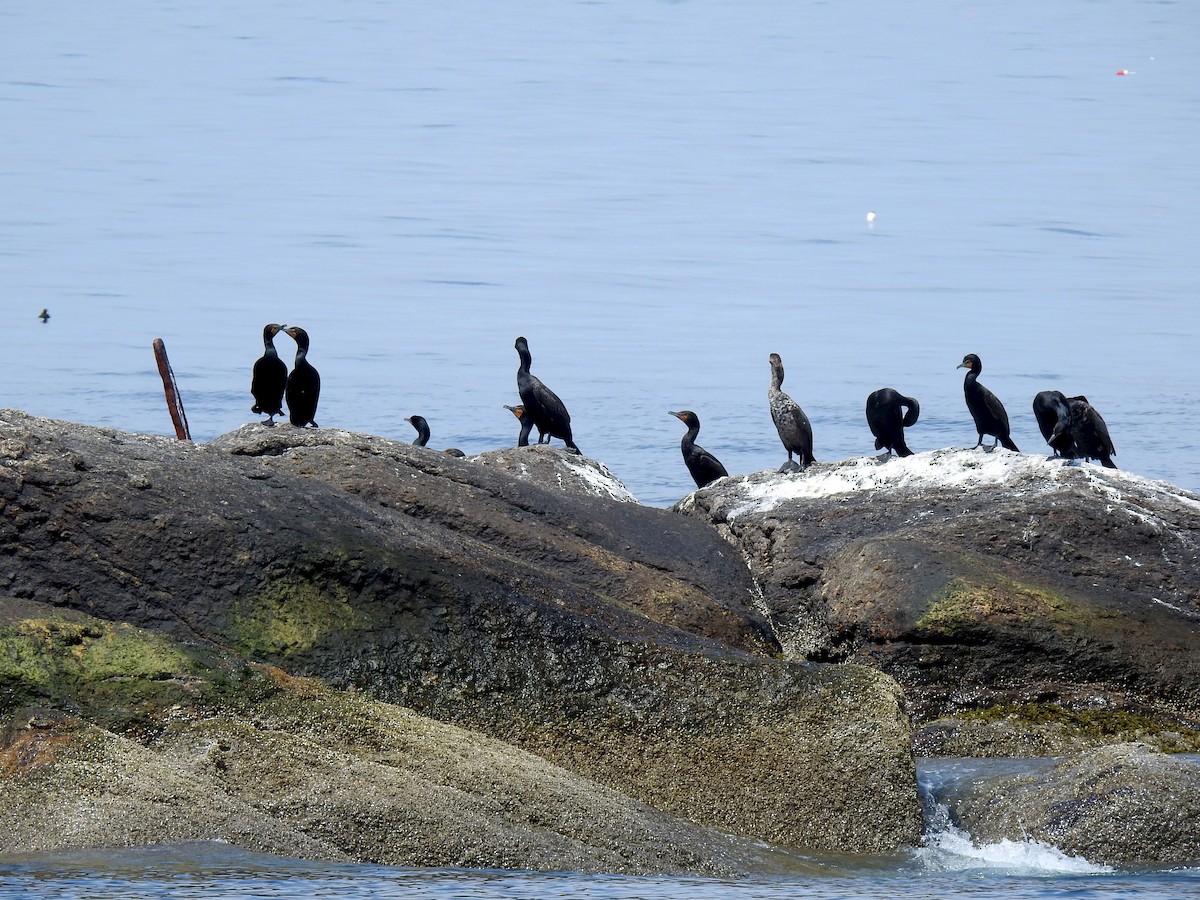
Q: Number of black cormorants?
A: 11